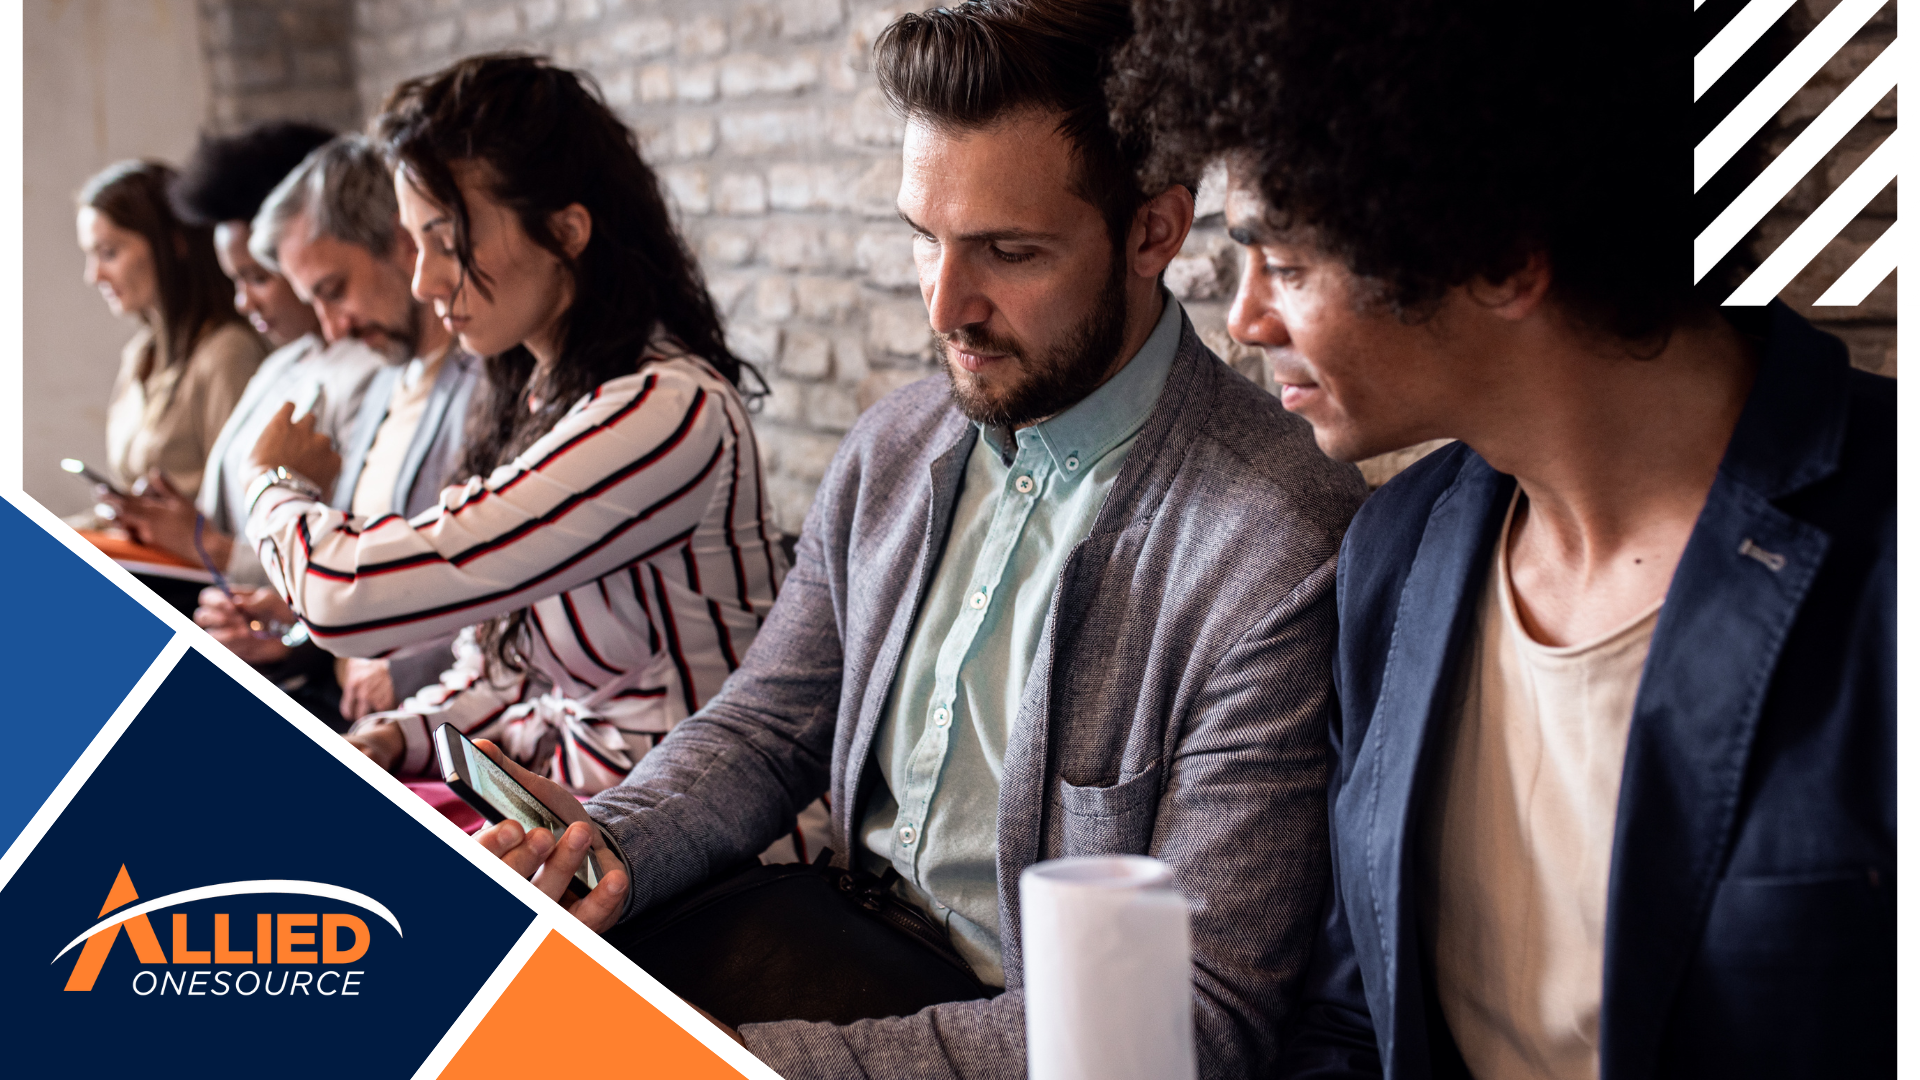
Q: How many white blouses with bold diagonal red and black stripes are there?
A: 1